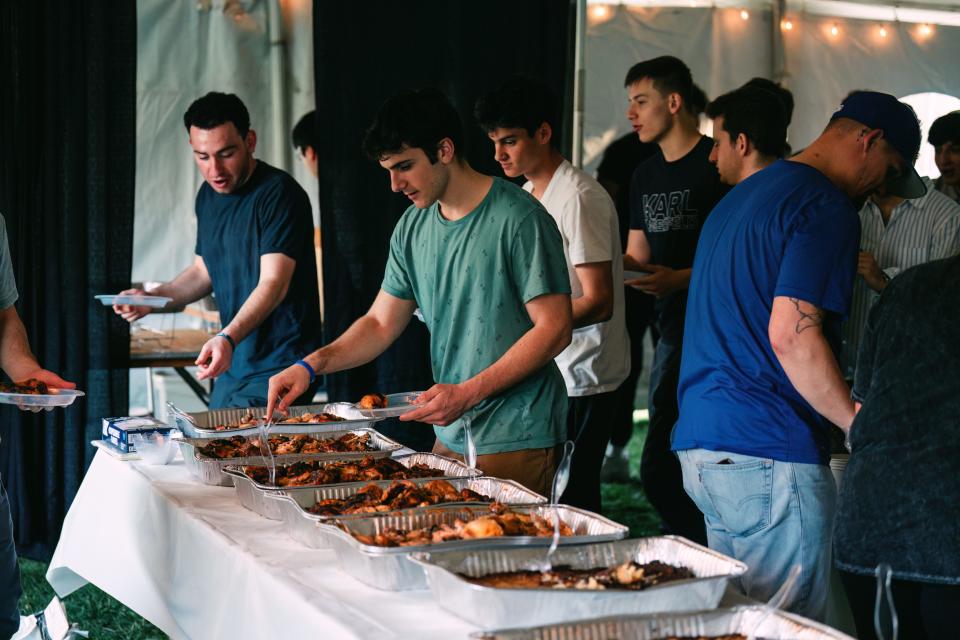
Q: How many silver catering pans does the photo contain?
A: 7